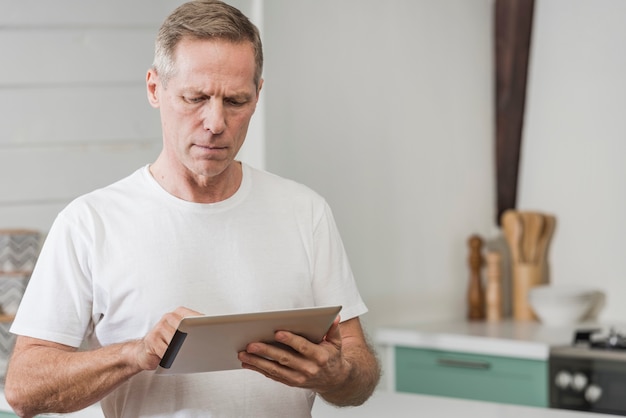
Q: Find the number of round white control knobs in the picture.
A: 3